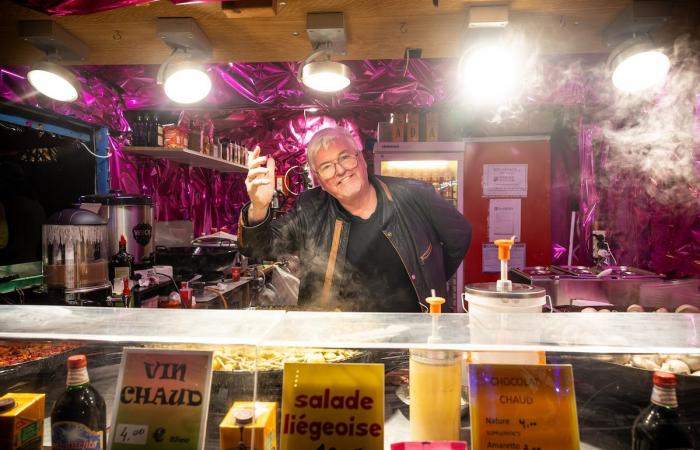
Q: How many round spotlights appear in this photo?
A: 5